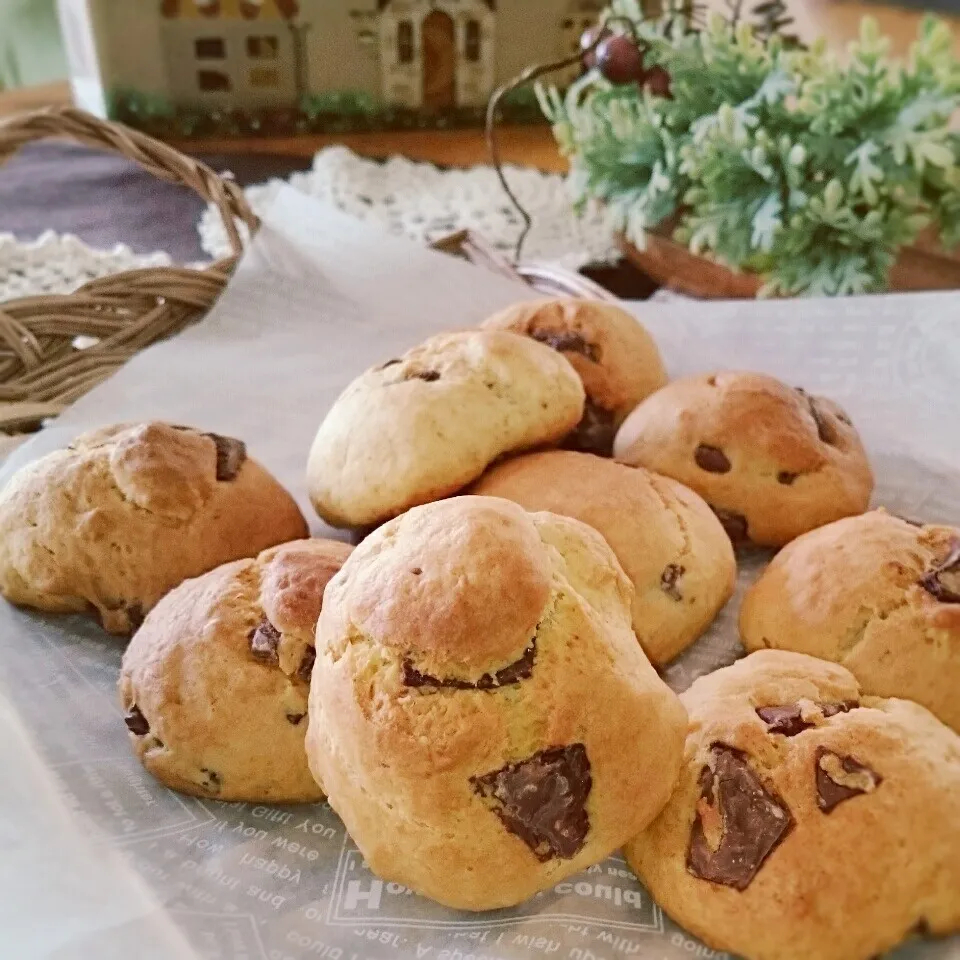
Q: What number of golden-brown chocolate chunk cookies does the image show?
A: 9